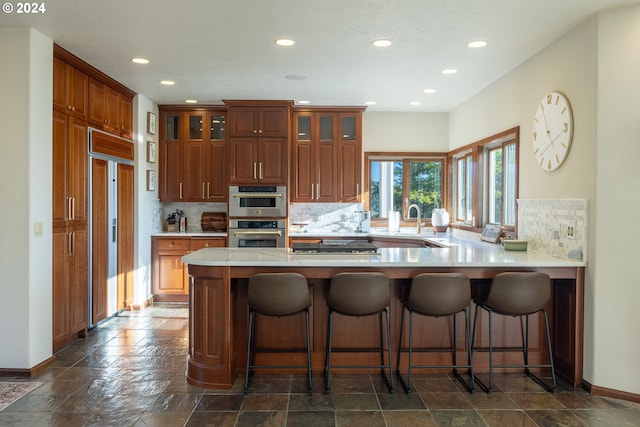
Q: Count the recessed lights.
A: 11